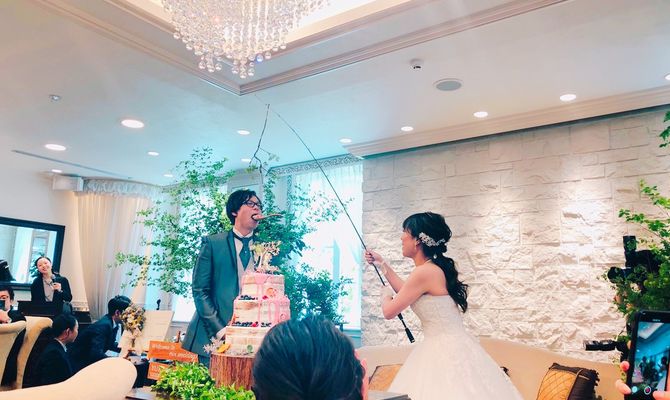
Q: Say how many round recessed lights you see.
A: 12